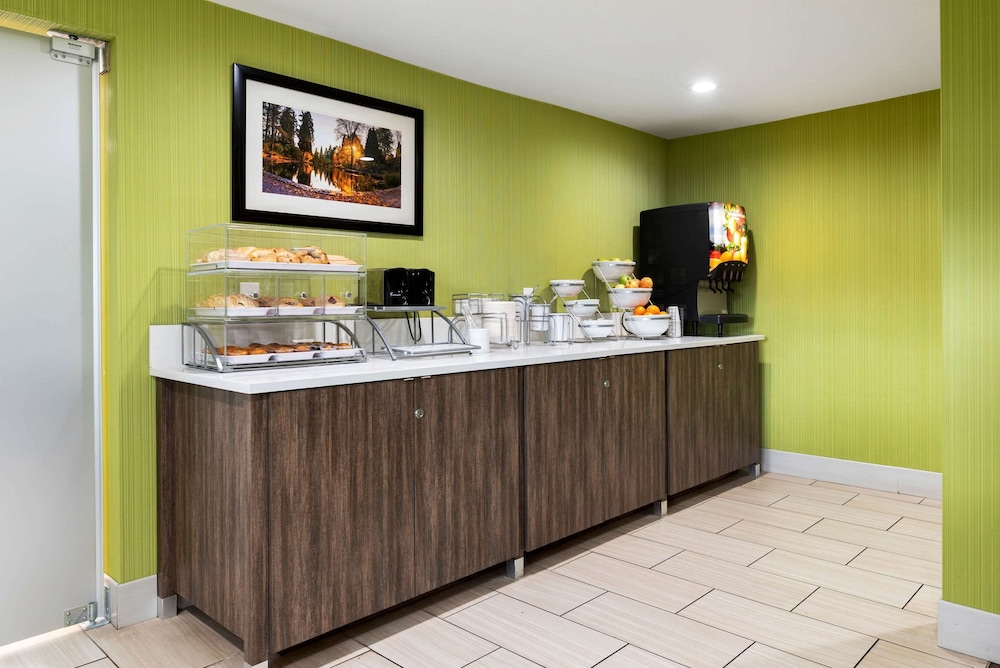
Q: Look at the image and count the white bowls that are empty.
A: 3